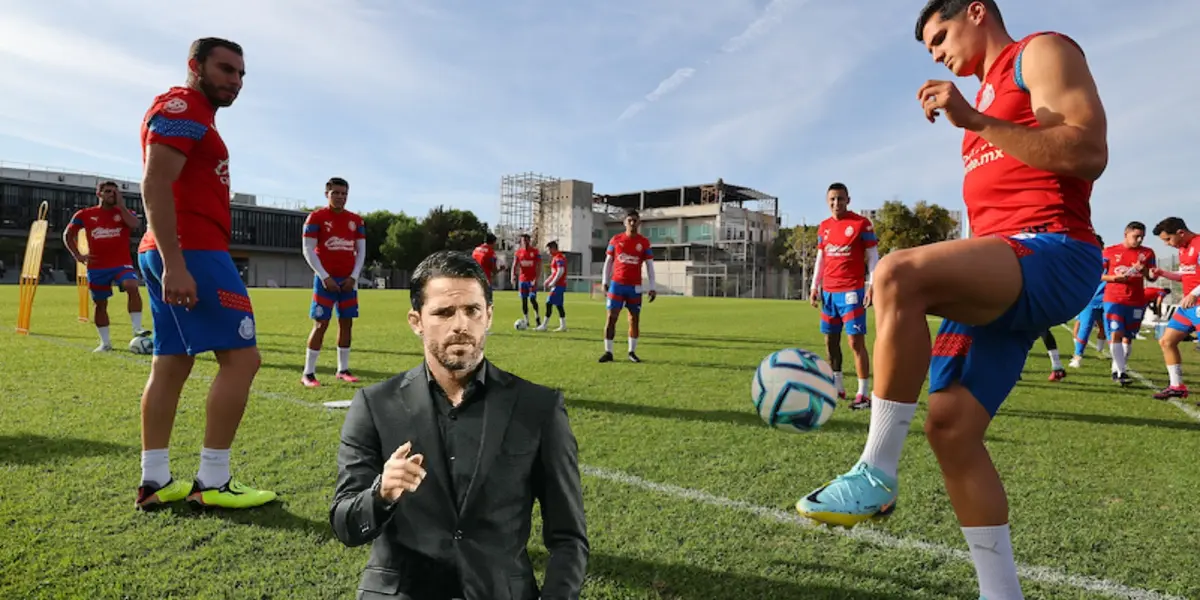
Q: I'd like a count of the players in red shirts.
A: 11